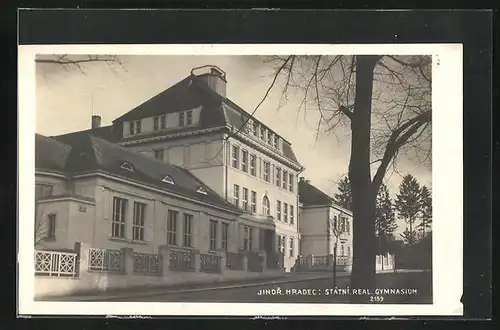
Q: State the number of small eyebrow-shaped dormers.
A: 3